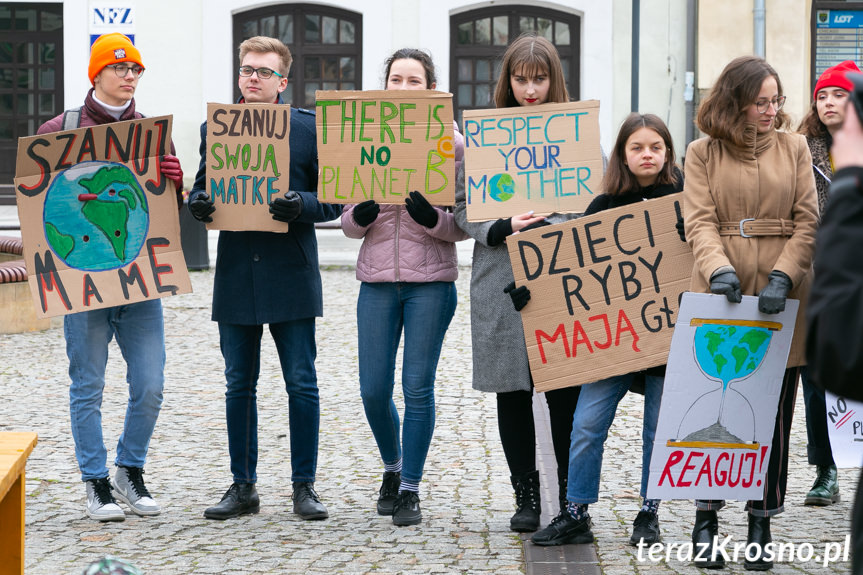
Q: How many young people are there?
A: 7